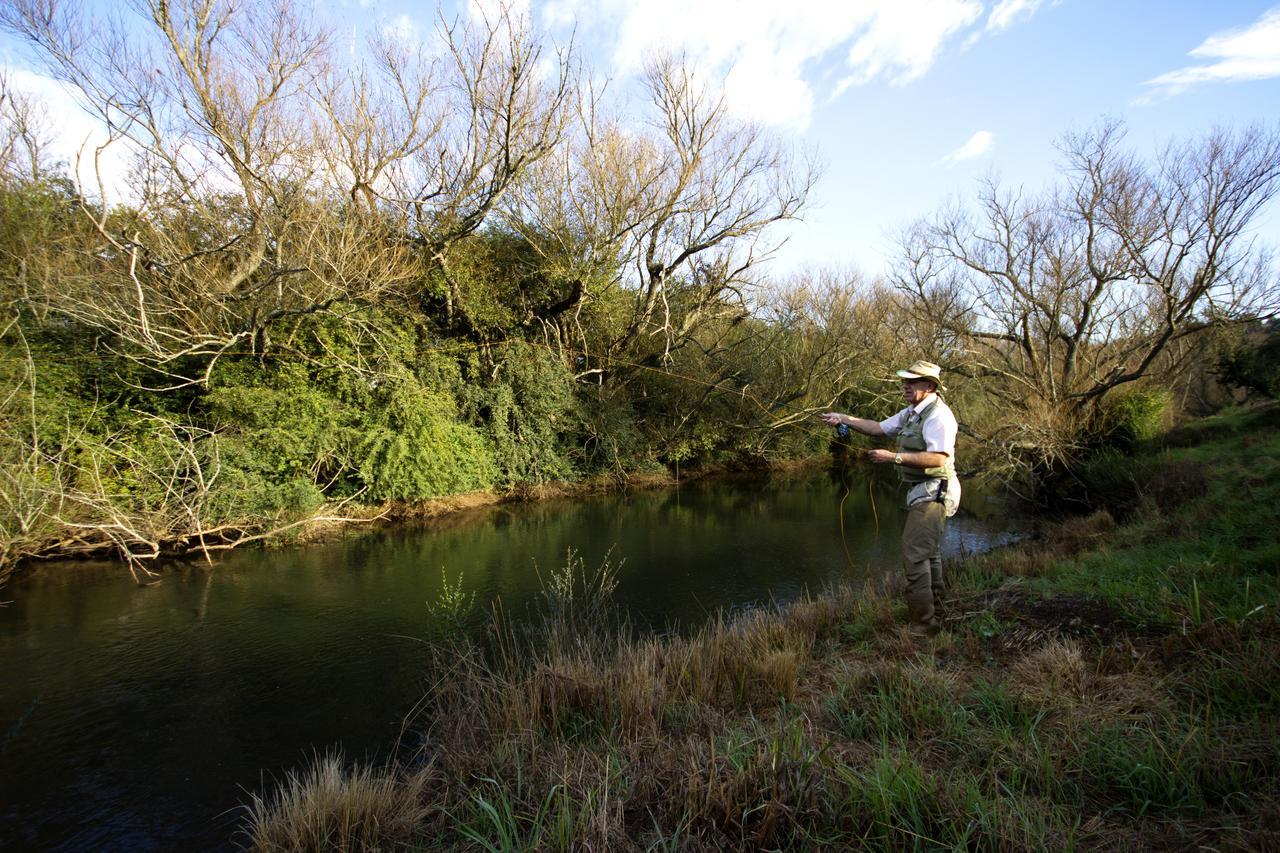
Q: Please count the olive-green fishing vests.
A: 1